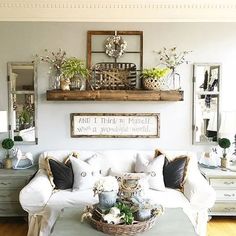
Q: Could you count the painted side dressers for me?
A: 2